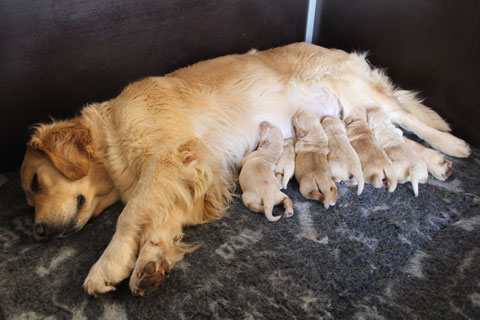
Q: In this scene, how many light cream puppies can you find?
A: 6